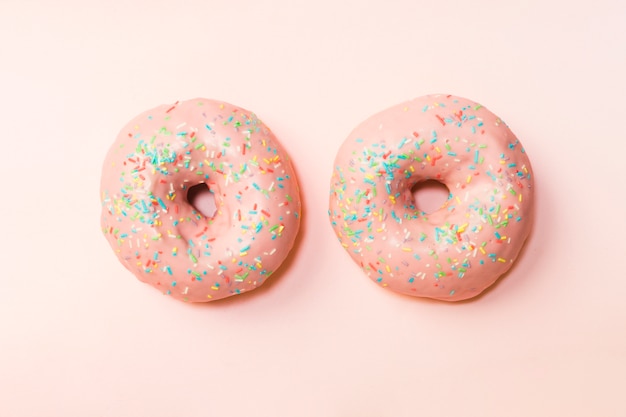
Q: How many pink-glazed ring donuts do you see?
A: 2